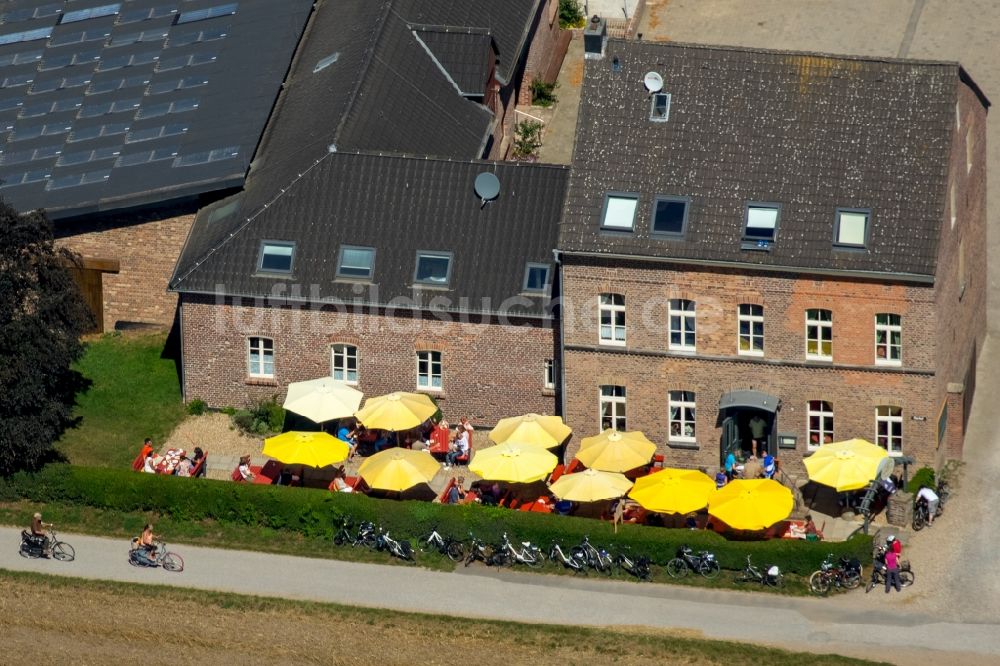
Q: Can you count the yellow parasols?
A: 11